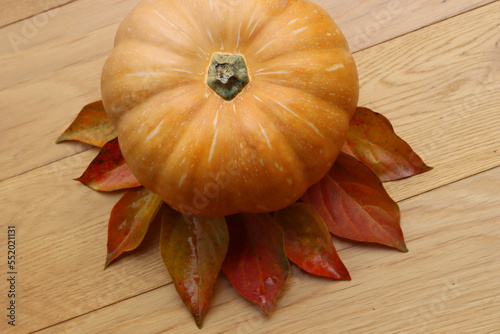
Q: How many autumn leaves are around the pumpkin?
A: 8